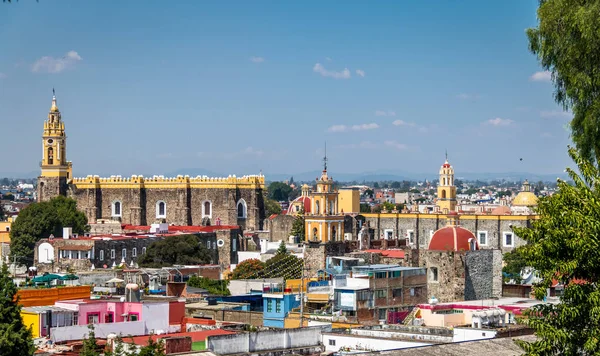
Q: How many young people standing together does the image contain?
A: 0